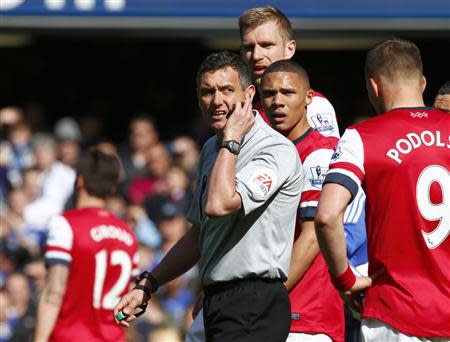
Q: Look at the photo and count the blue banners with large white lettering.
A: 1